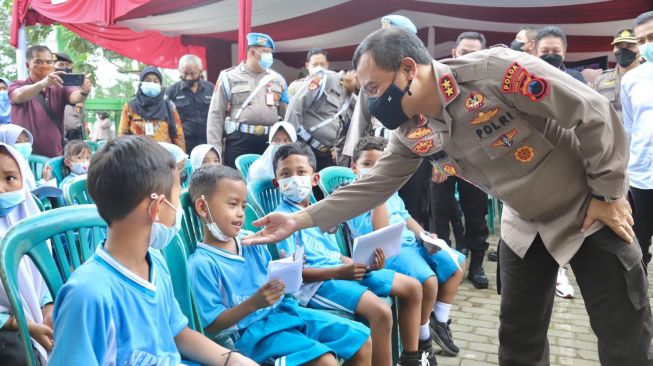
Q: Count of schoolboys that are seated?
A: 4